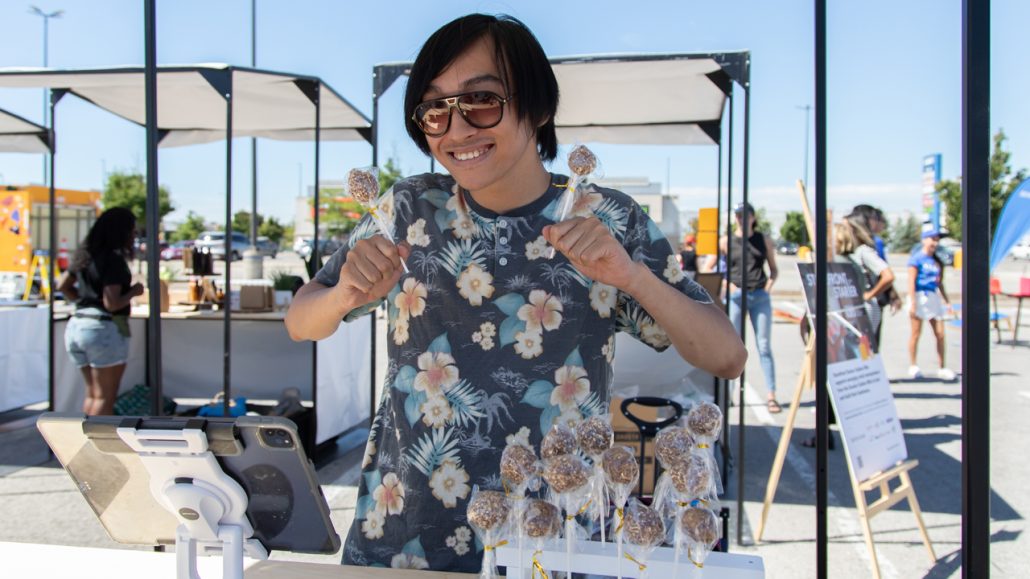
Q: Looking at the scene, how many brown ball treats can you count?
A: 14